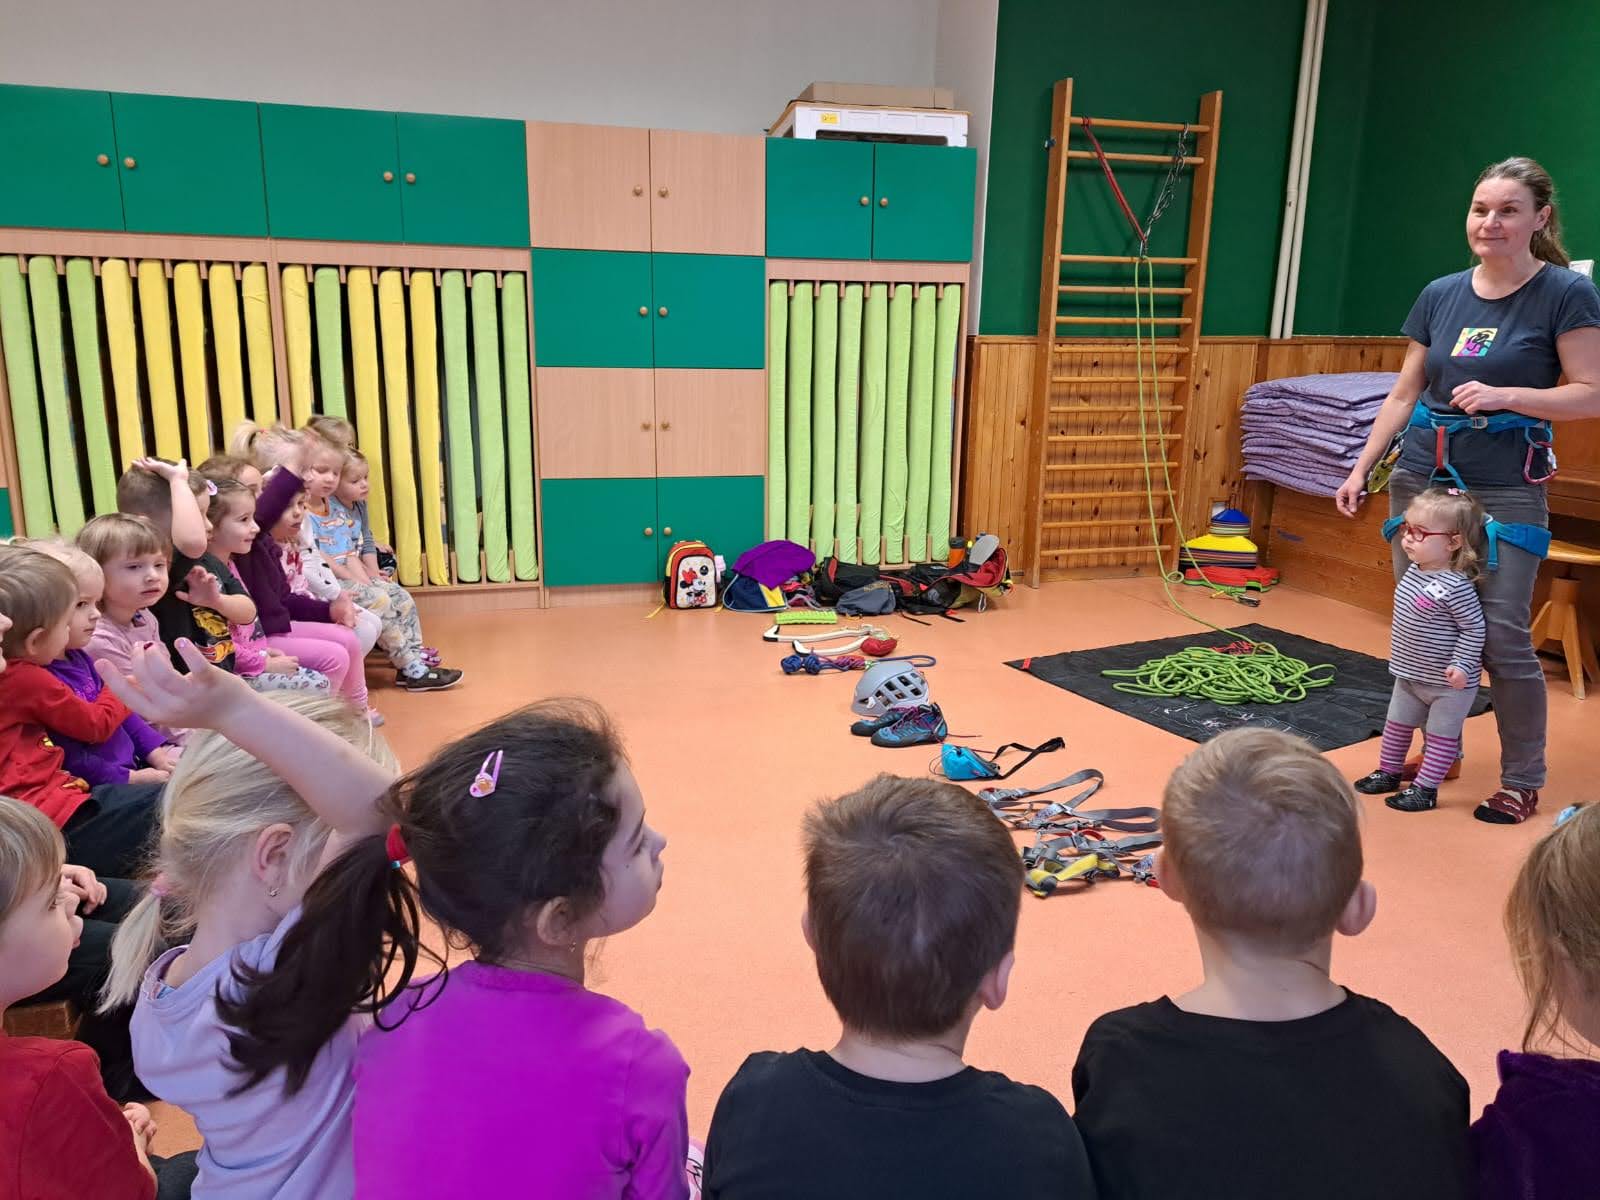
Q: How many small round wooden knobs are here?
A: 14